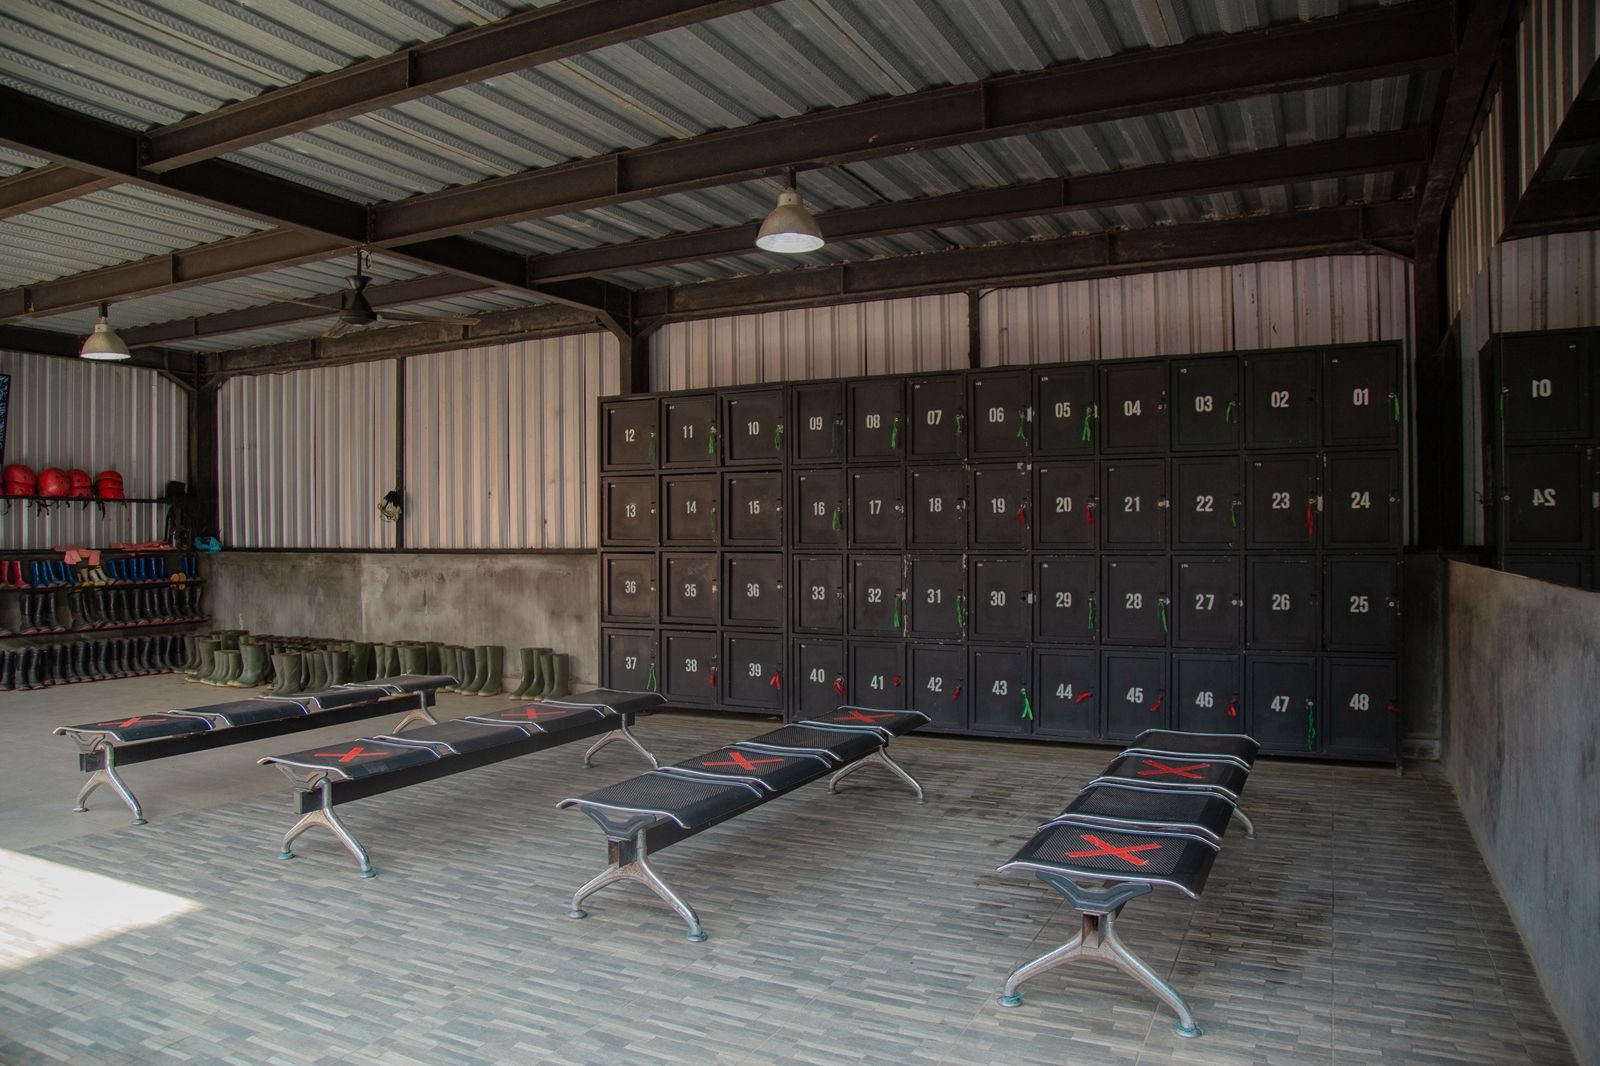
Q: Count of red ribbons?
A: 12